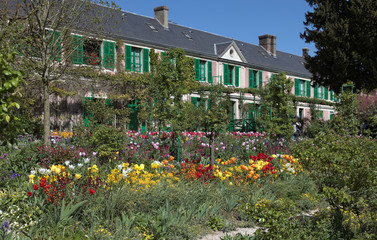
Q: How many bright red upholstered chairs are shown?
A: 0